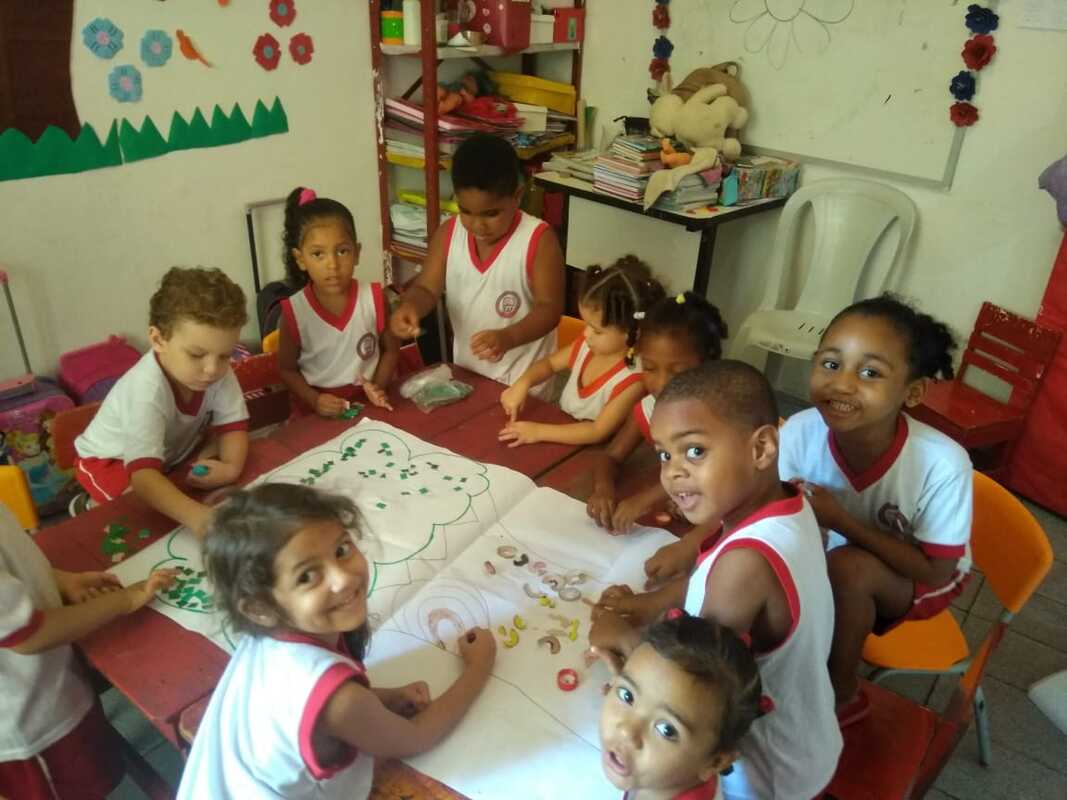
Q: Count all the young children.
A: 10